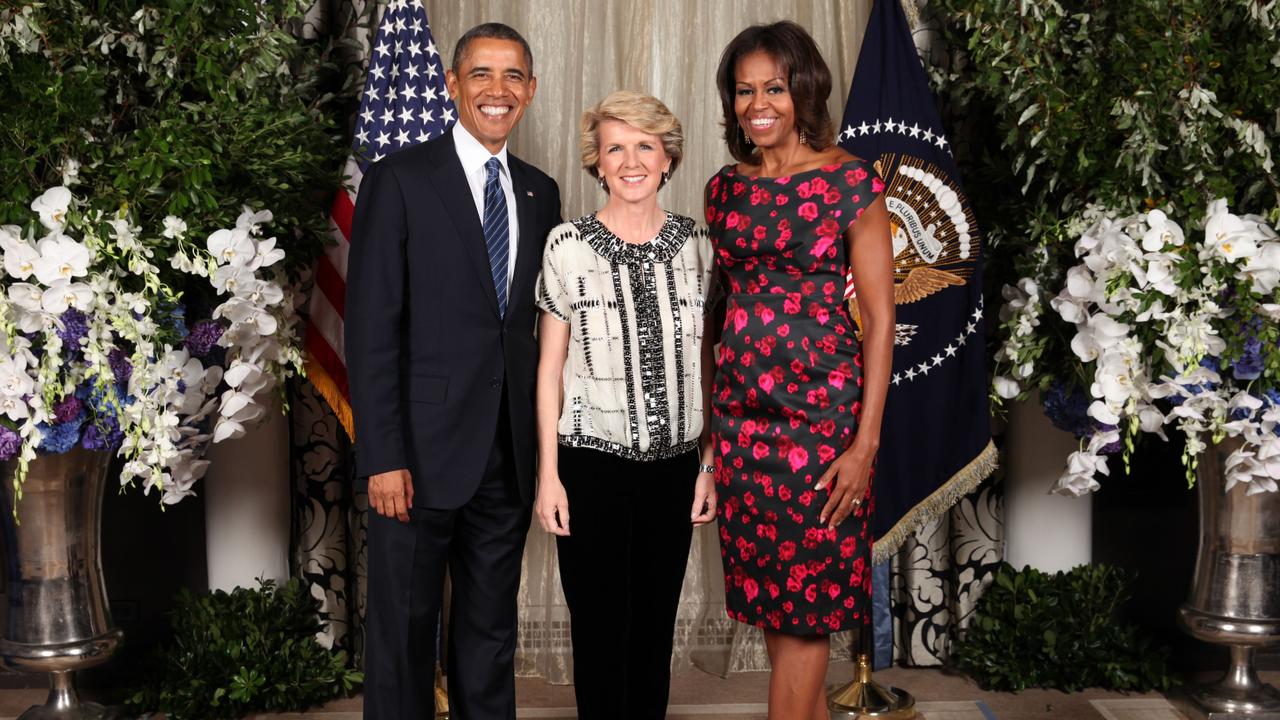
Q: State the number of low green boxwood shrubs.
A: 2